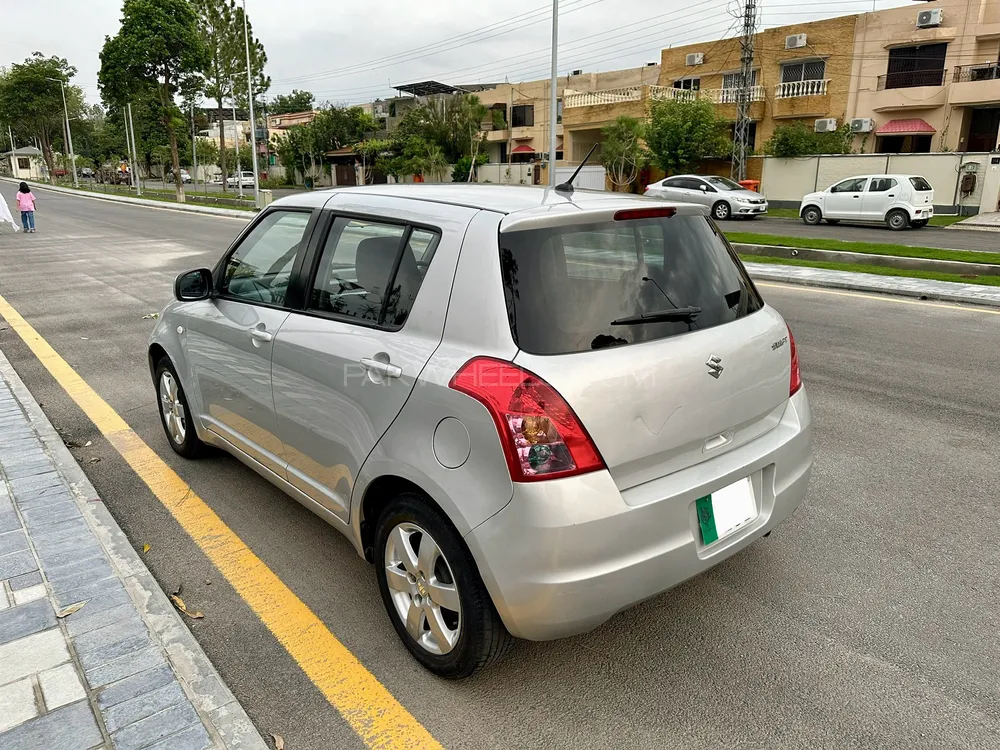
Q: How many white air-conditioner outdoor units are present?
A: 5